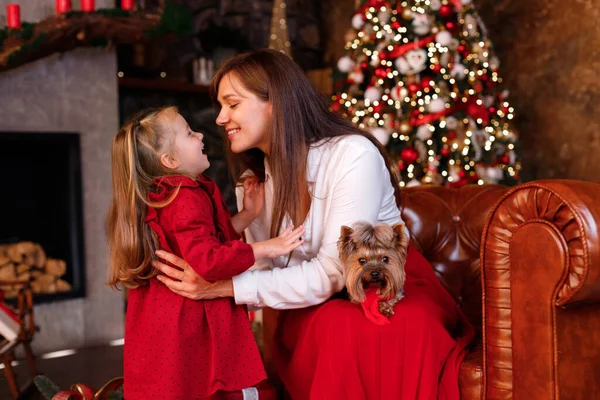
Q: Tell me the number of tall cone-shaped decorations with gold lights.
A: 1